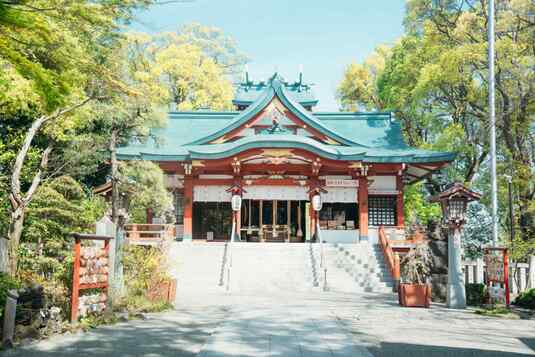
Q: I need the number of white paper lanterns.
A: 2